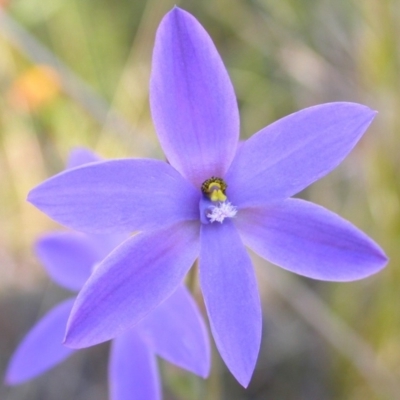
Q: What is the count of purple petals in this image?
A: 11